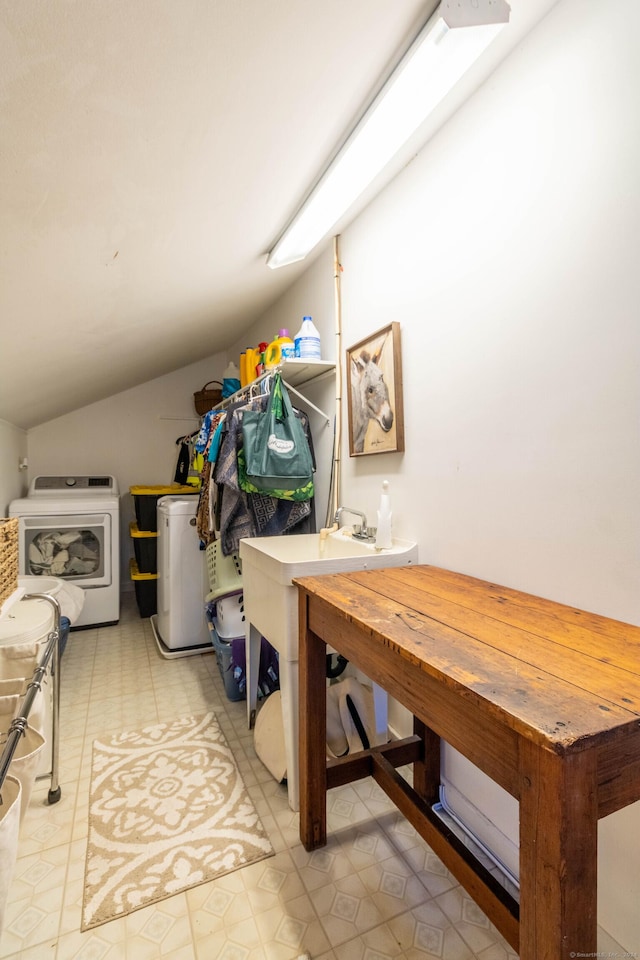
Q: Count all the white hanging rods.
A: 1